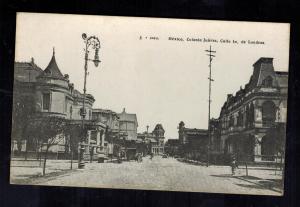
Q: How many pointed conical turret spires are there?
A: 1